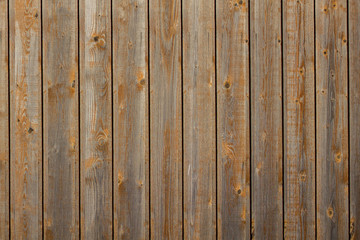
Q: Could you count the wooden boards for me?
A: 12